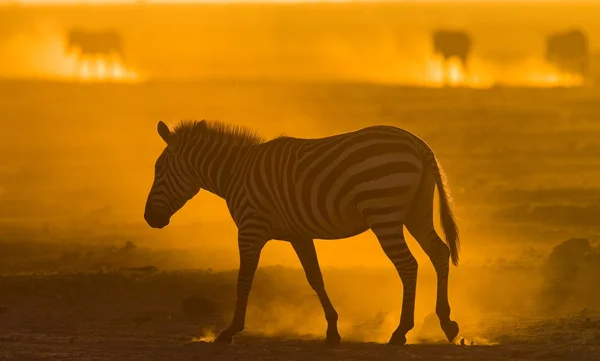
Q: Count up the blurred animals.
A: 3